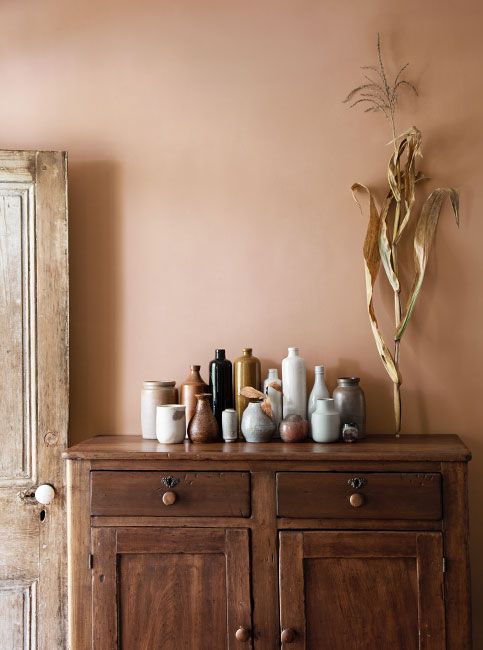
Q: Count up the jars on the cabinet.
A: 15